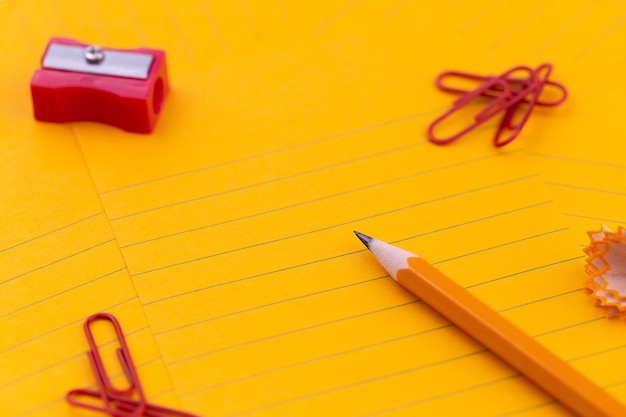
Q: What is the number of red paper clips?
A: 5